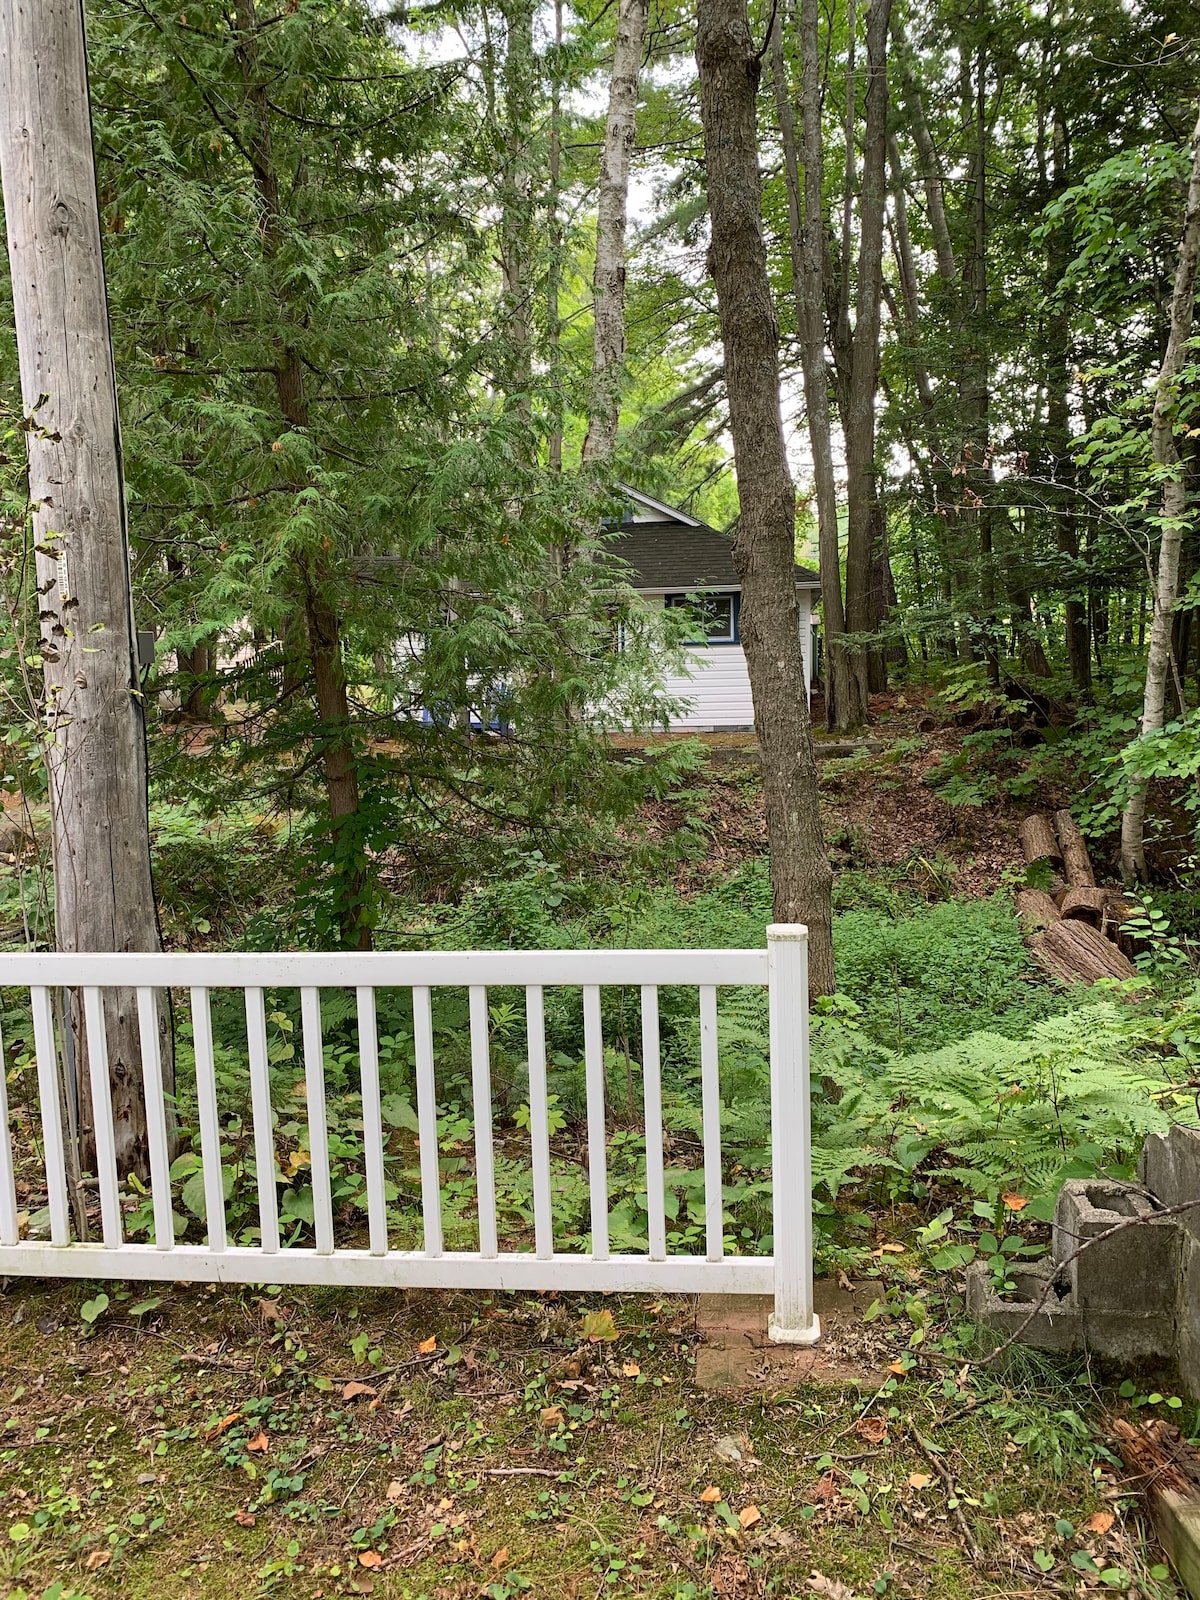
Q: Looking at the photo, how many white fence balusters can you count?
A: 14